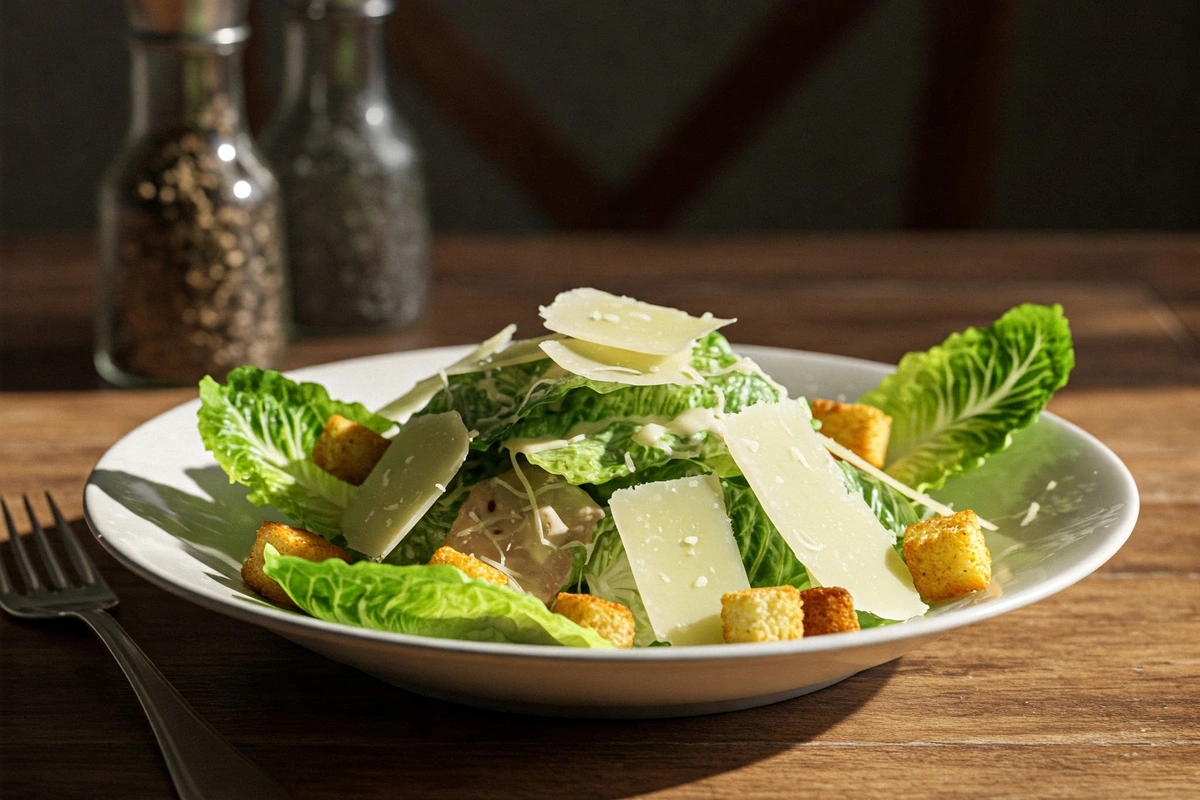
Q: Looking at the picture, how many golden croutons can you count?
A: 8